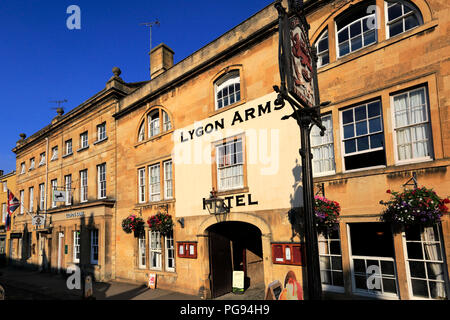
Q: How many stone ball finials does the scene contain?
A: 3